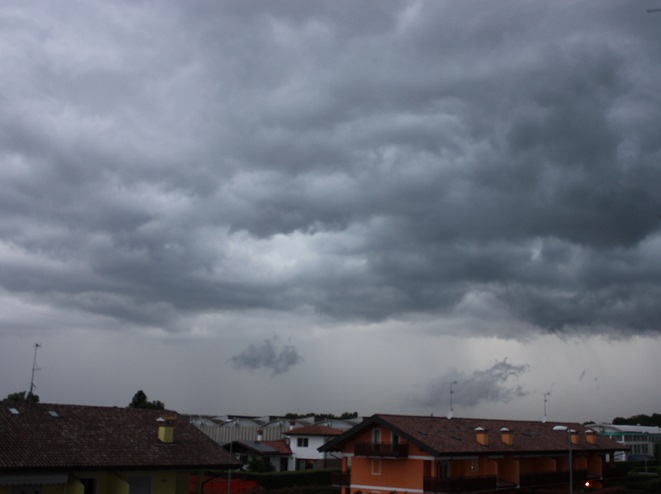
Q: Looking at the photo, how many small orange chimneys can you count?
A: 4